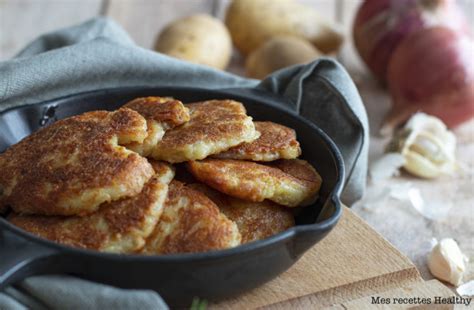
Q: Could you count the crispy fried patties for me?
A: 8